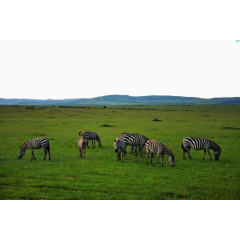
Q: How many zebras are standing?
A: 7